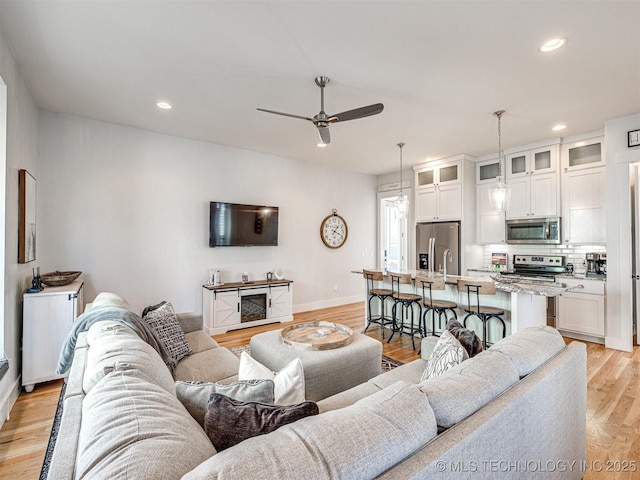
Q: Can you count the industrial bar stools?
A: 4